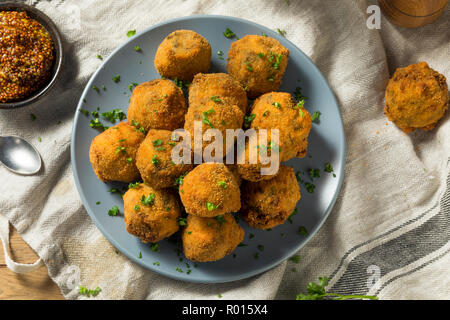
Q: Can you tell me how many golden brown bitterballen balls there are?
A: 14